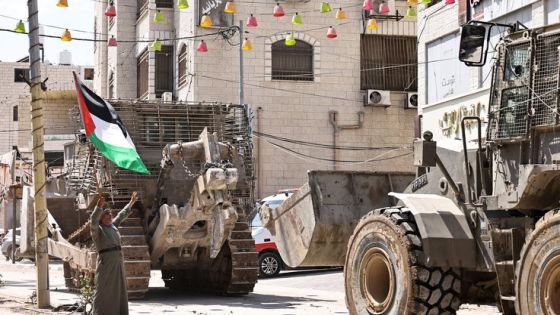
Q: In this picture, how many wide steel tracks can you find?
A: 2